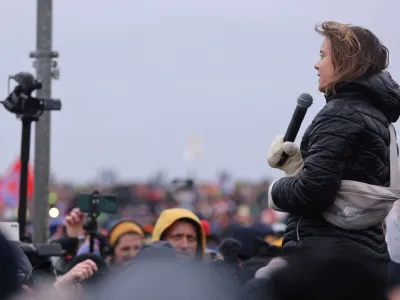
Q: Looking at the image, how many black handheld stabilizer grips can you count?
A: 1